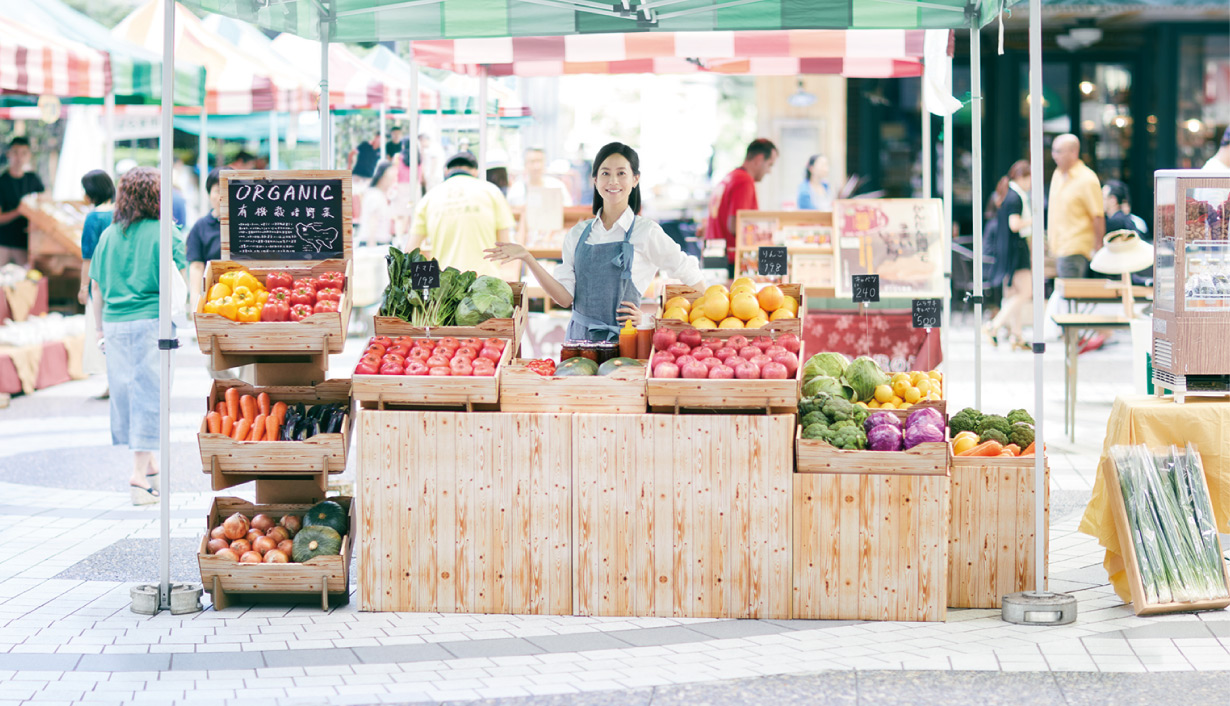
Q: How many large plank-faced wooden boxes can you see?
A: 4